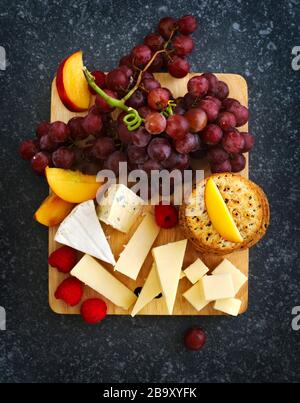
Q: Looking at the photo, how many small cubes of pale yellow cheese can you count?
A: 5